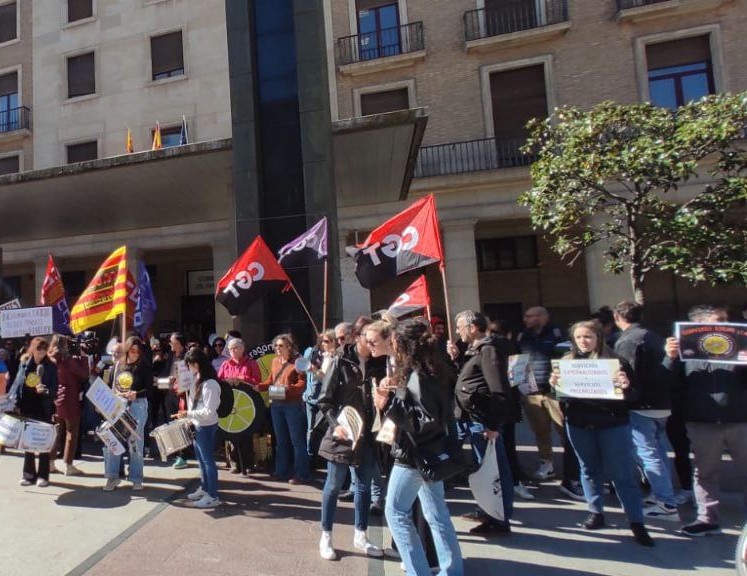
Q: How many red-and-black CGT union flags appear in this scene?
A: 3